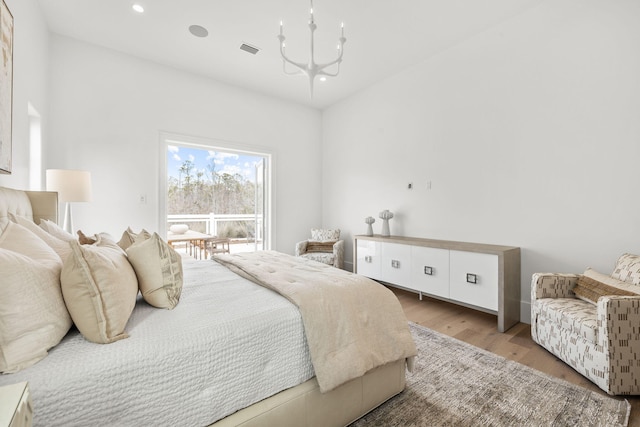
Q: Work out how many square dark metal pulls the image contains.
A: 4